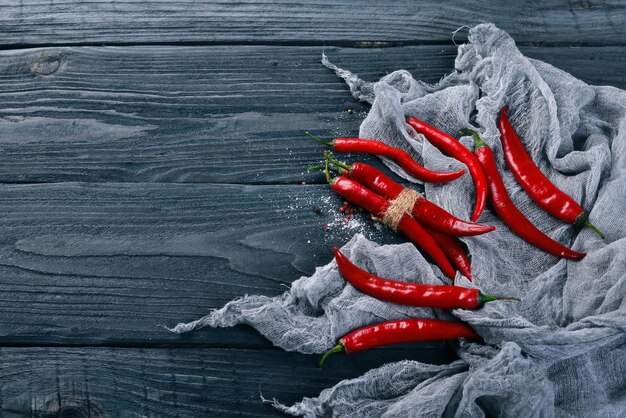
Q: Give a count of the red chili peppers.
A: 9